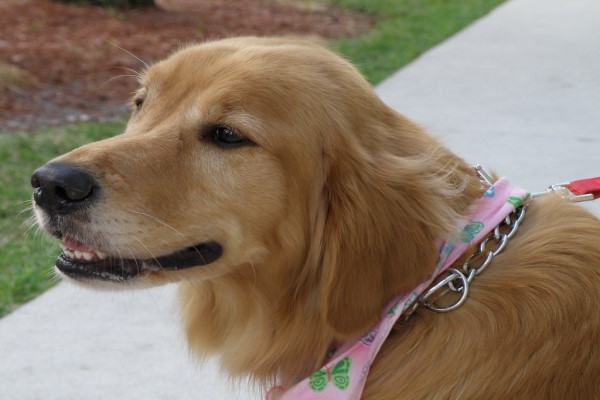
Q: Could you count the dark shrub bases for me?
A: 1